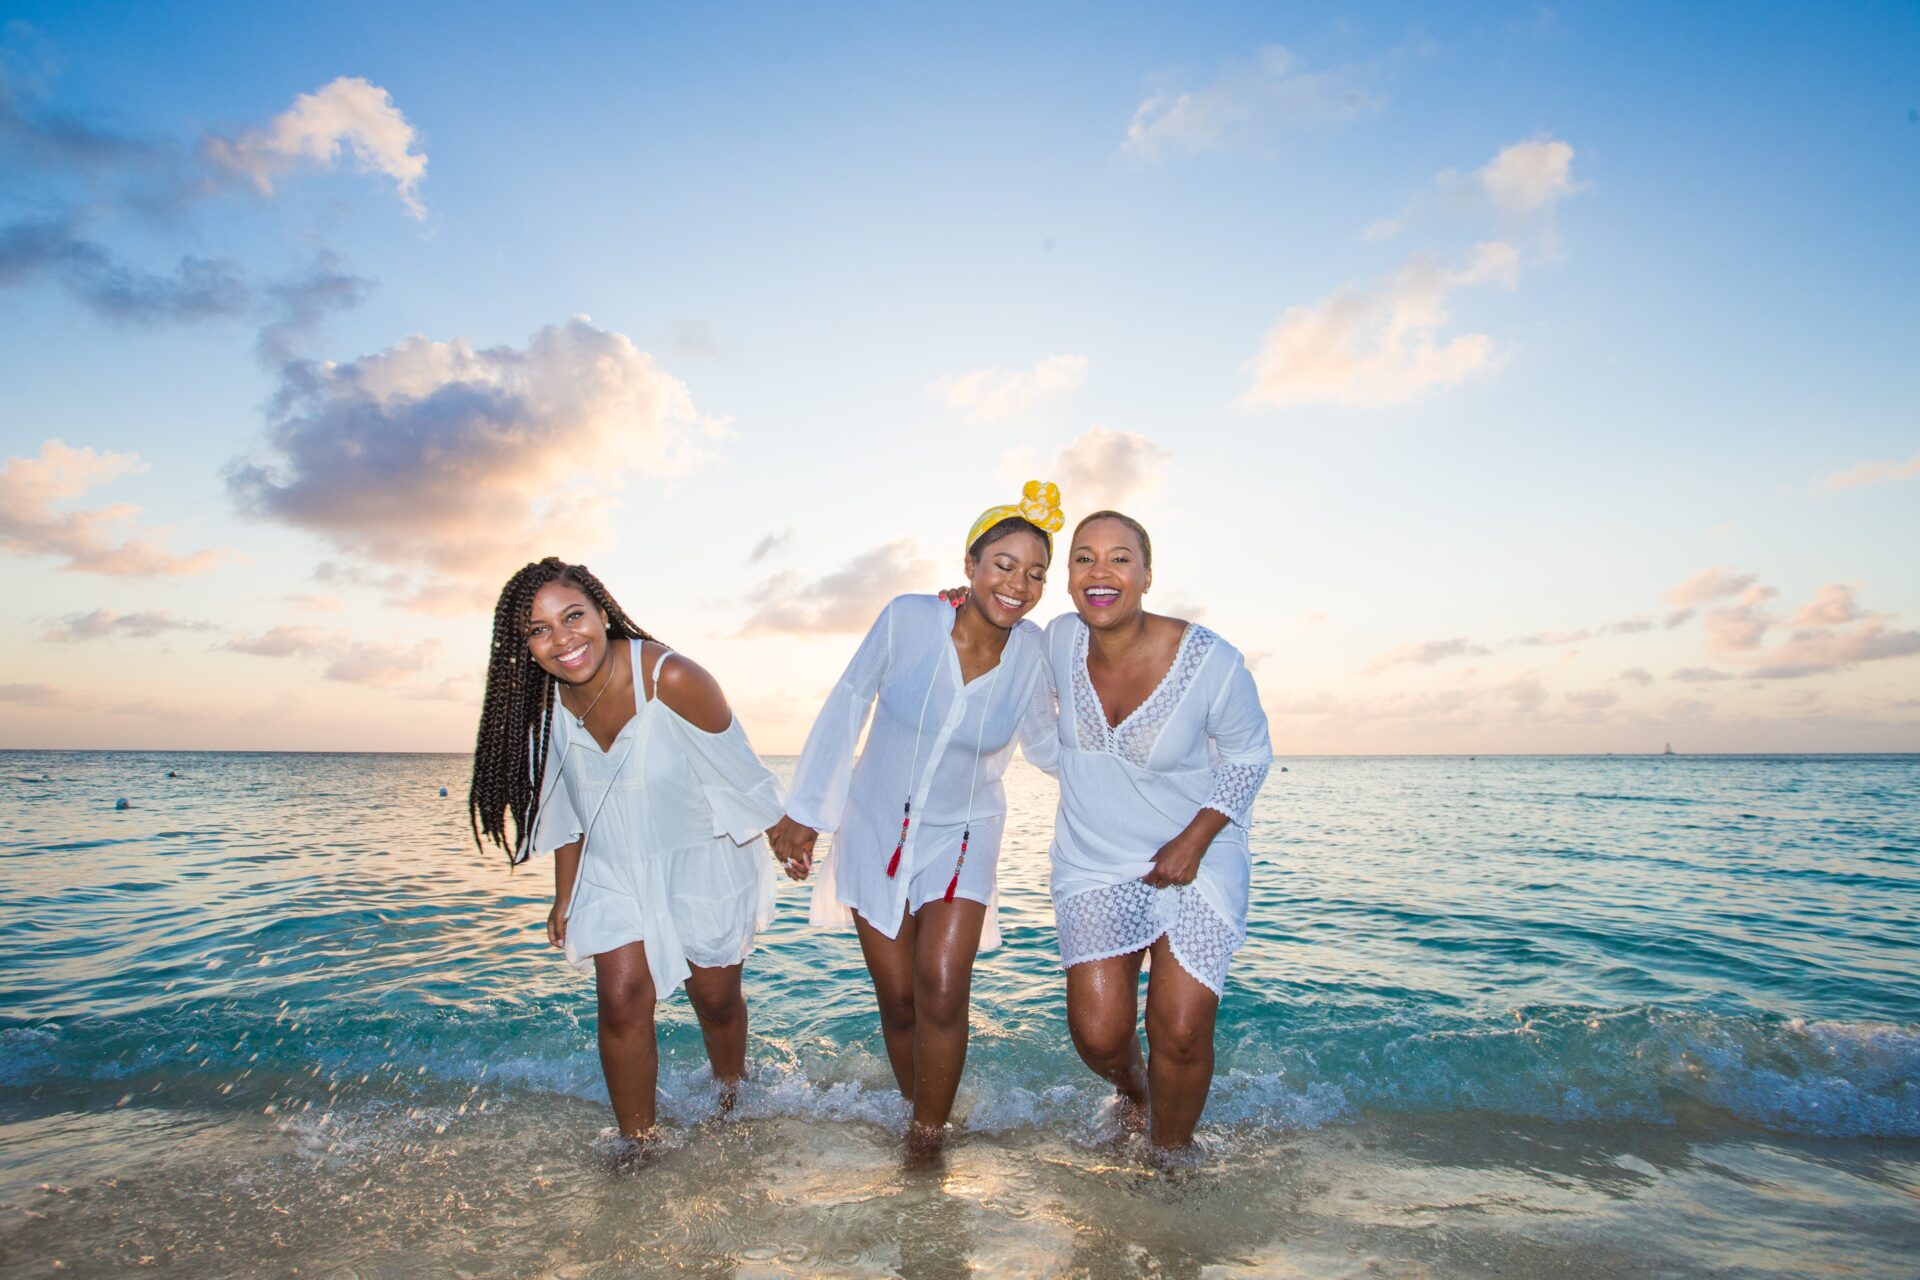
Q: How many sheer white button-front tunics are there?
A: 1